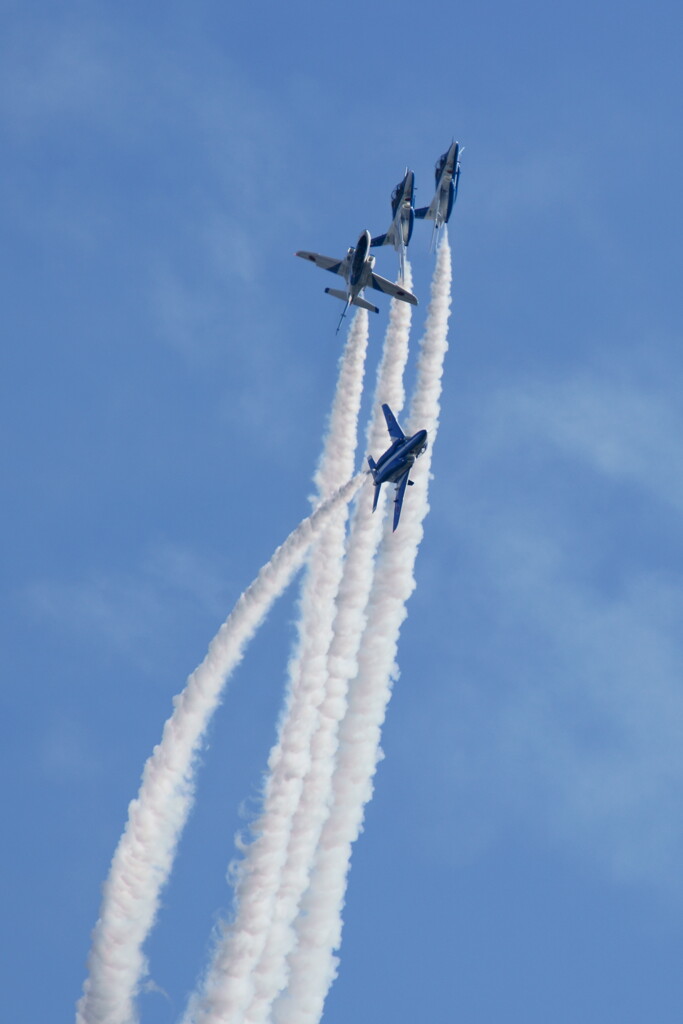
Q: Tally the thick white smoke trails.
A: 4